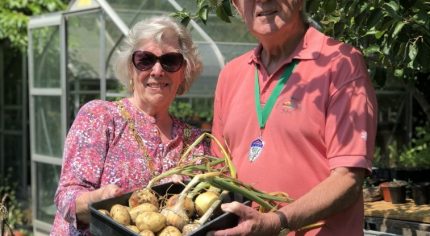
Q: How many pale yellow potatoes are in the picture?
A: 7